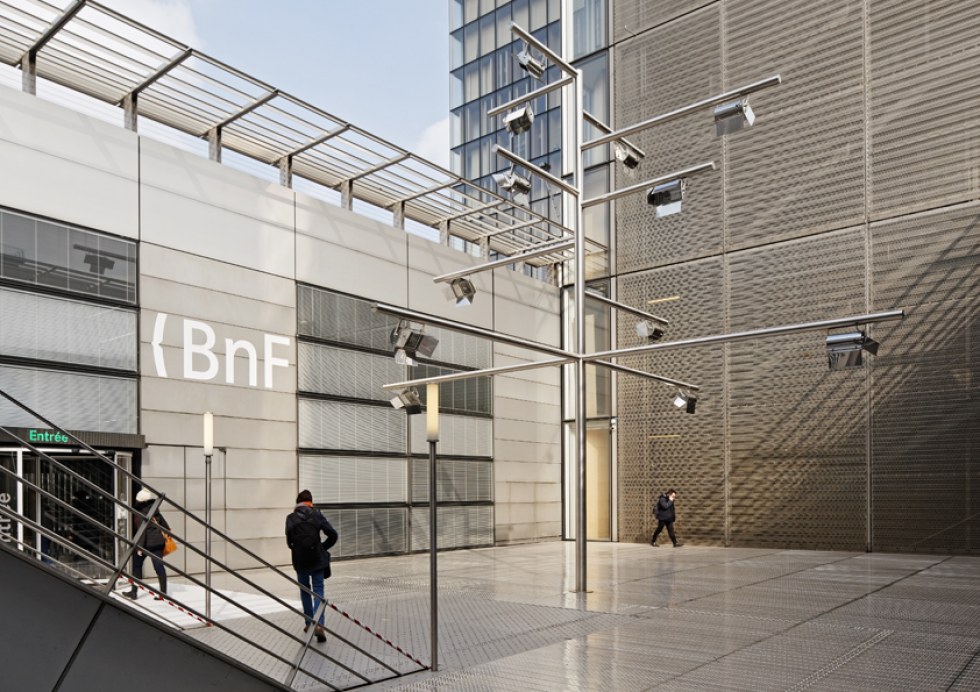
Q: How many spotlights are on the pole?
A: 12